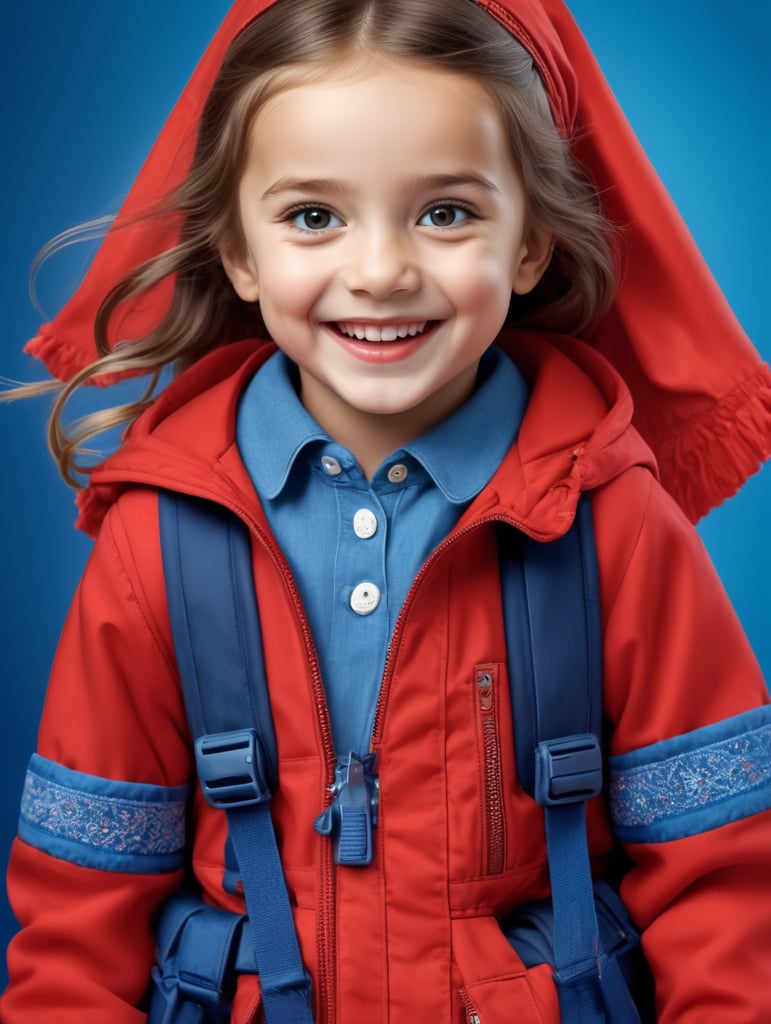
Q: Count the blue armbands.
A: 2